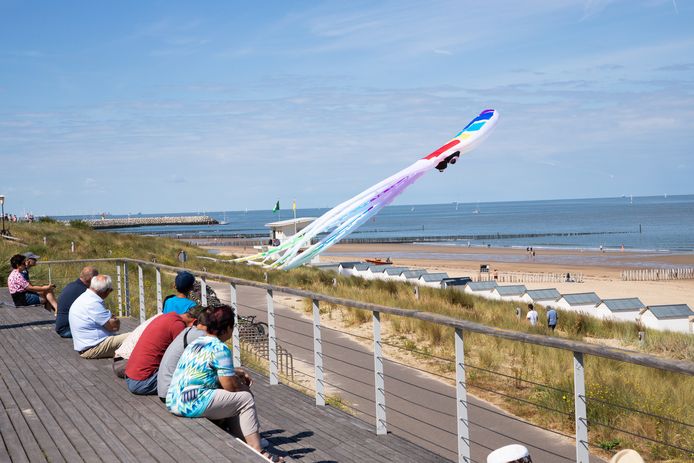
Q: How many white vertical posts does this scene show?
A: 12